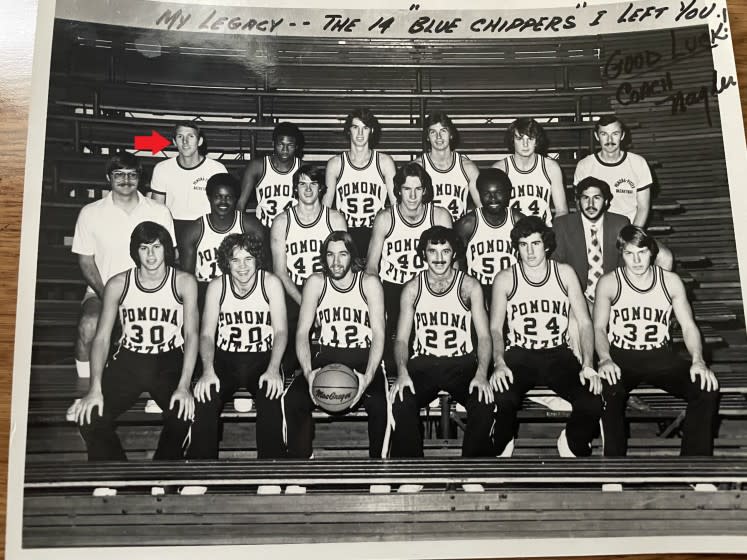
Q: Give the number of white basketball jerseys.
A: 14